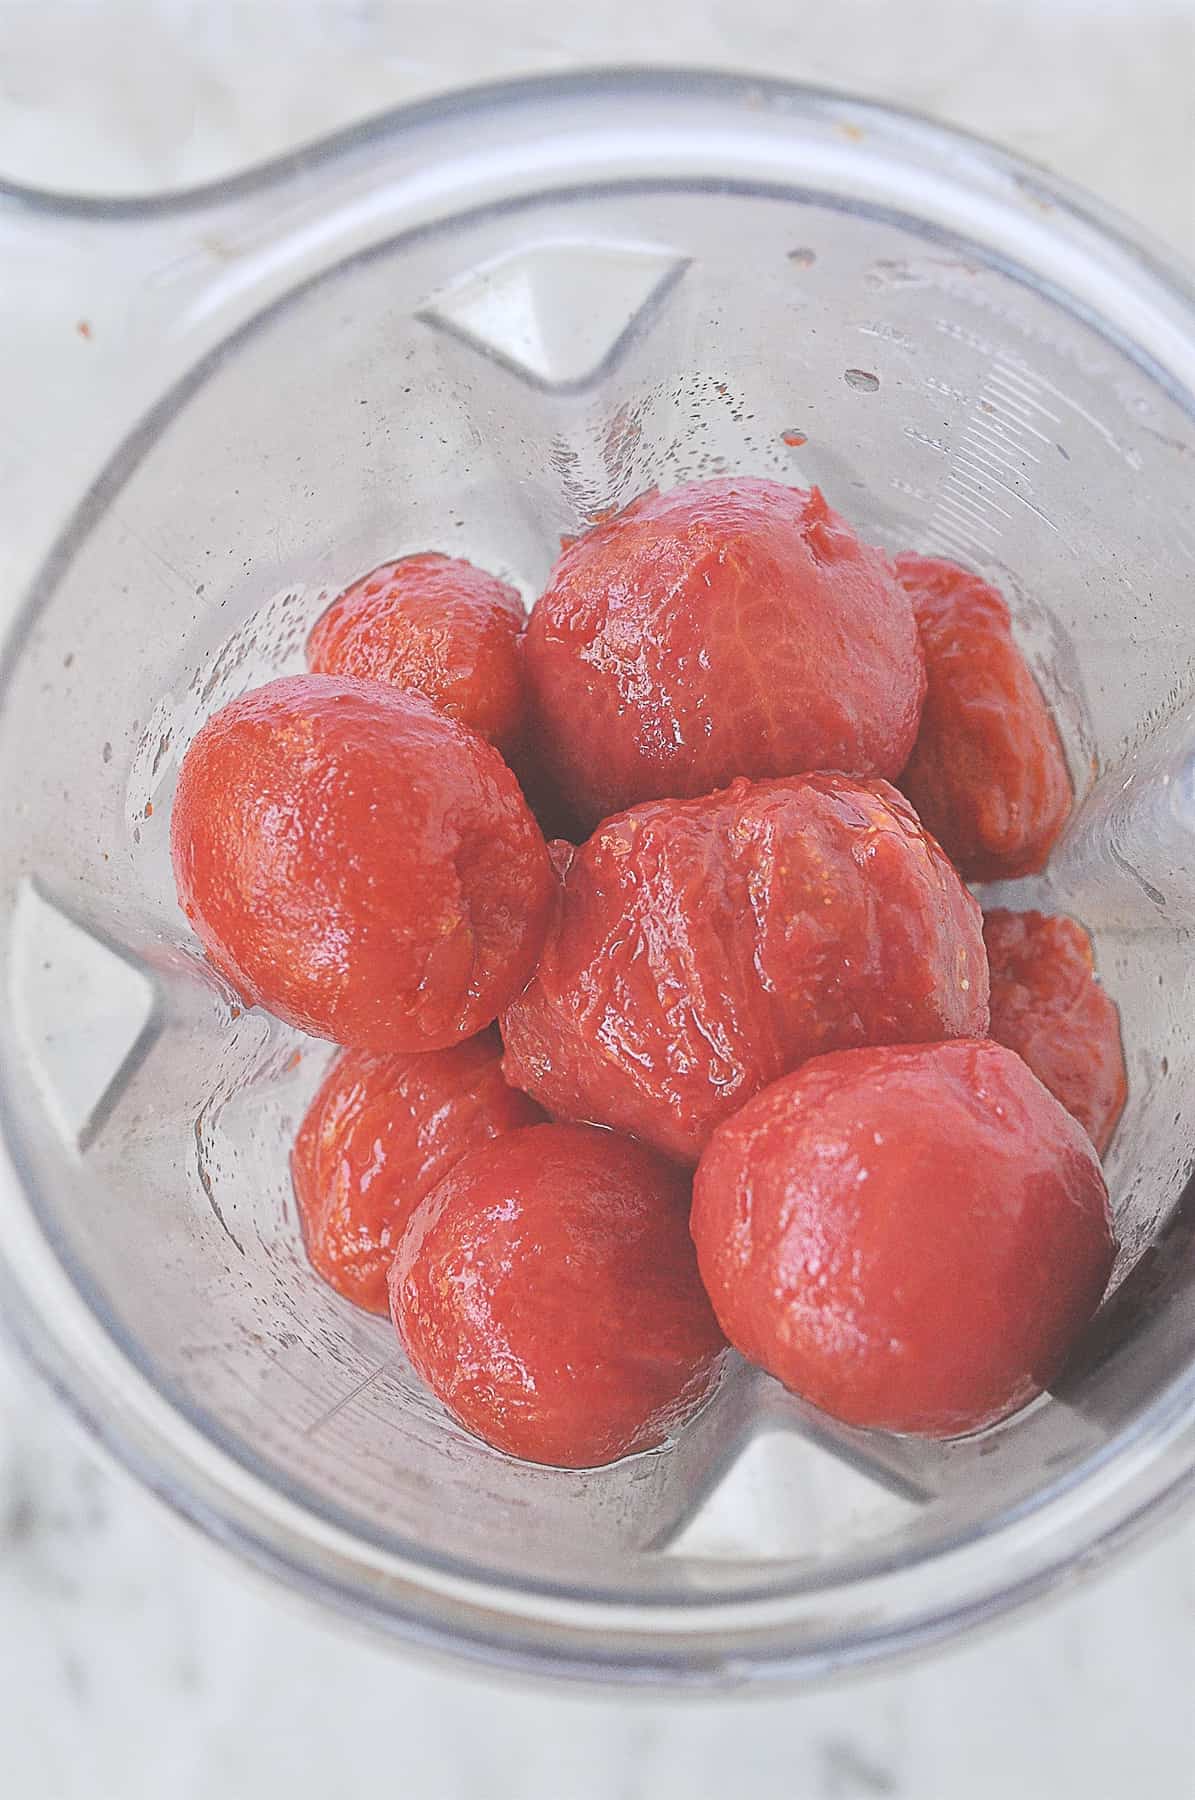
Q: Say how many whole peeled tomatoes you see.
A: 9